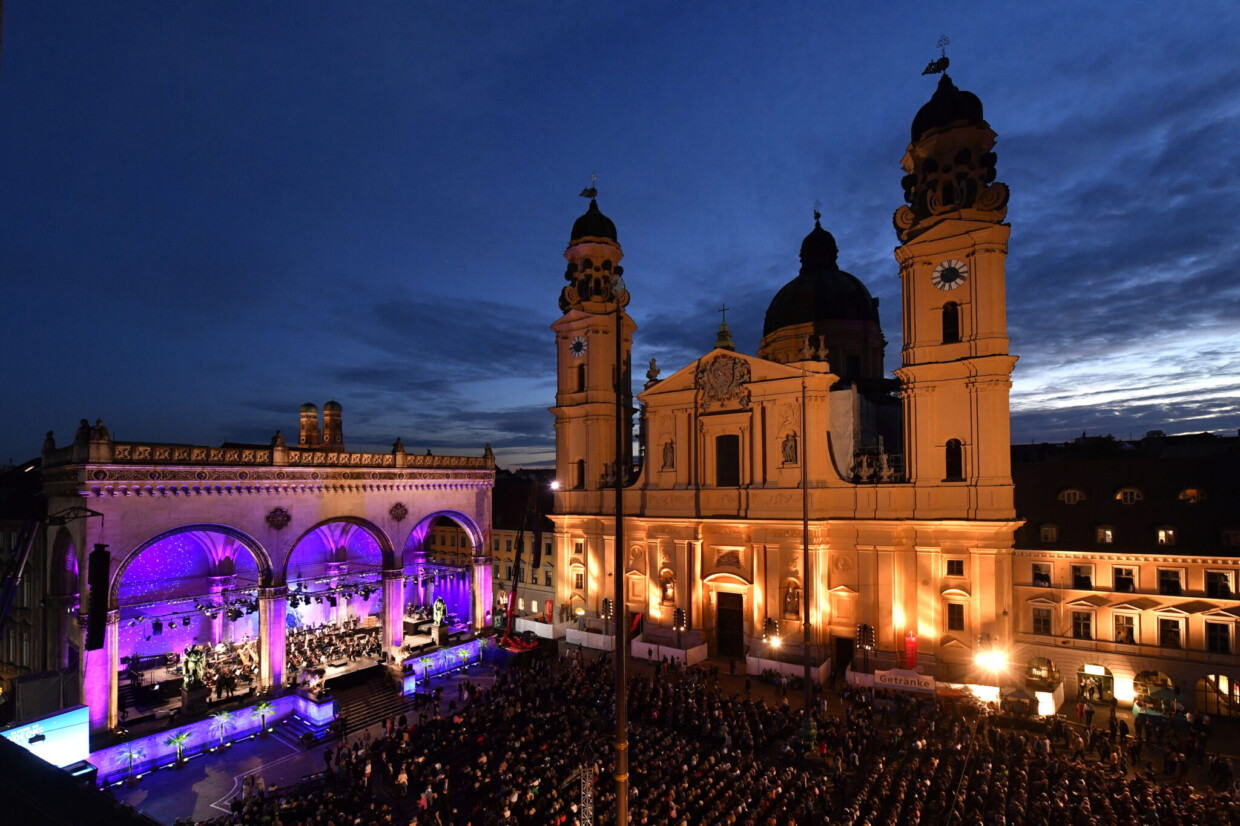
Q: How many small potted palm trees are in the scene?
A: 8